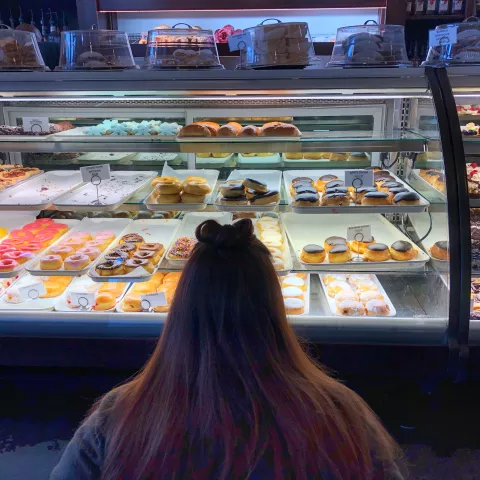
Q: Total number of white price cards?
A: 9